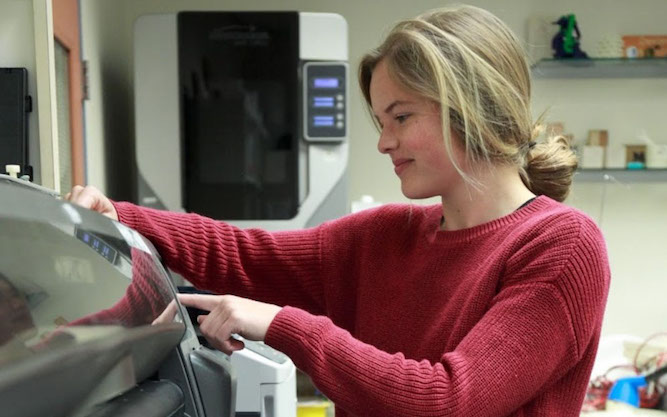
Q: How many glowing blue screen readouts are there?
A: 3